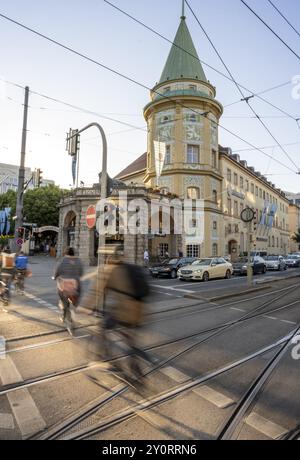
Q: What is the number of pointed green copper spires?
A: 1